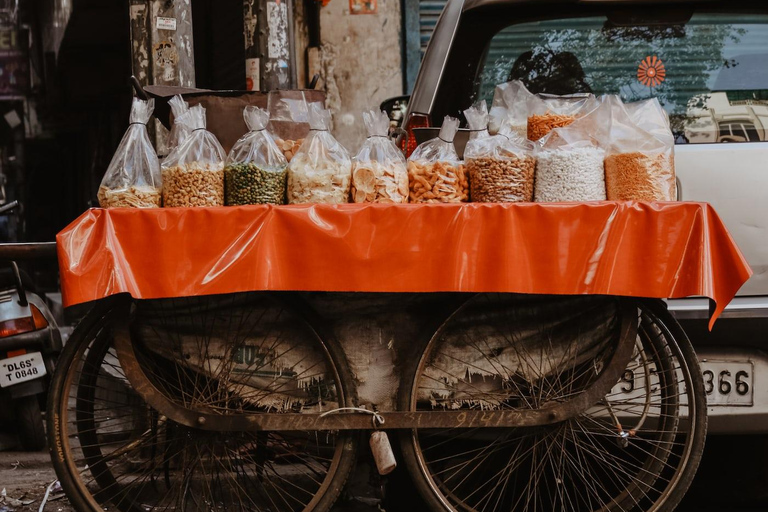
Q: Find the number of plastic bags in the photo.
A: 14